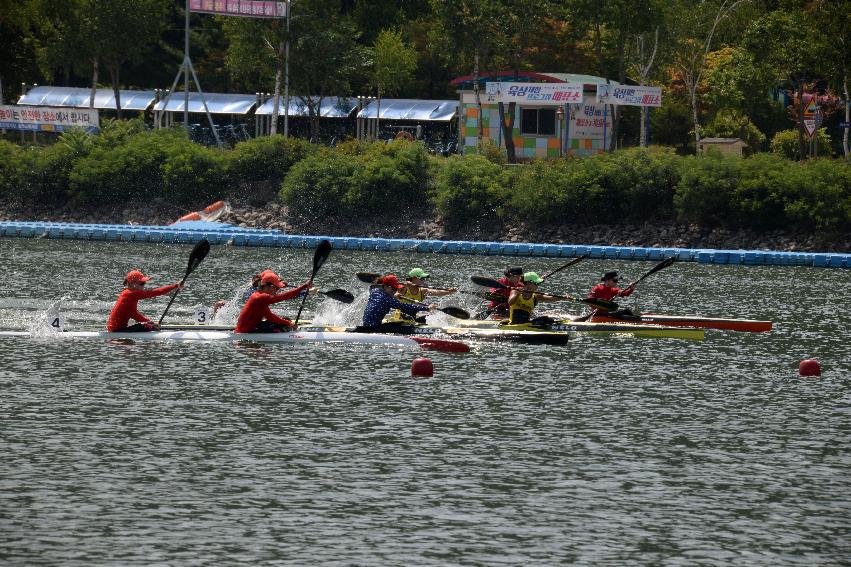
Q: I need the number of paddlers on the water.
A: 8